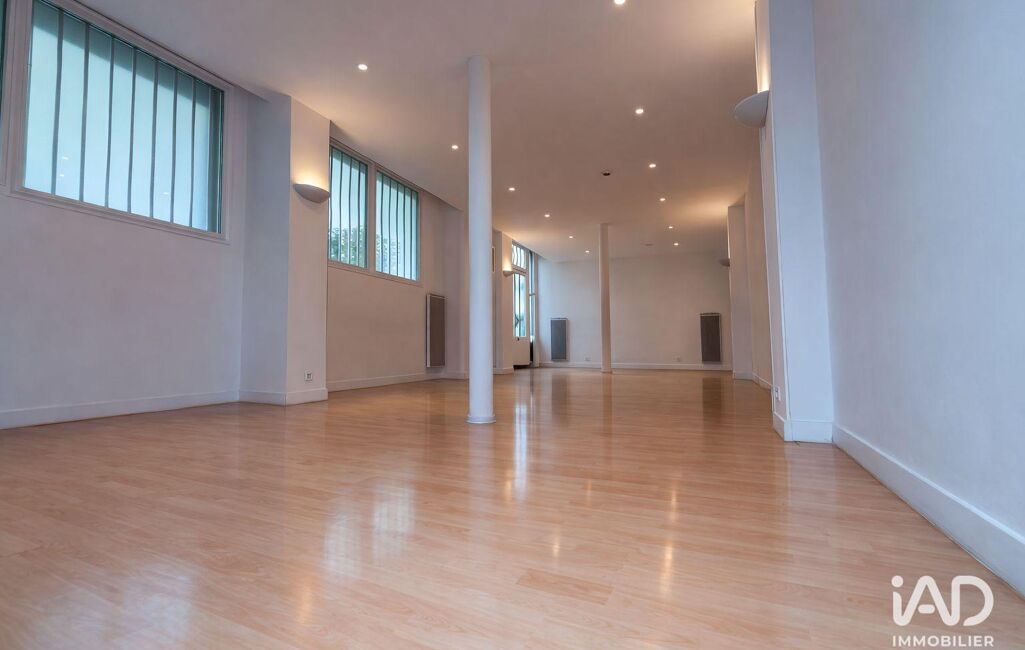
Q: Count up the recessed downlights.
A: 12